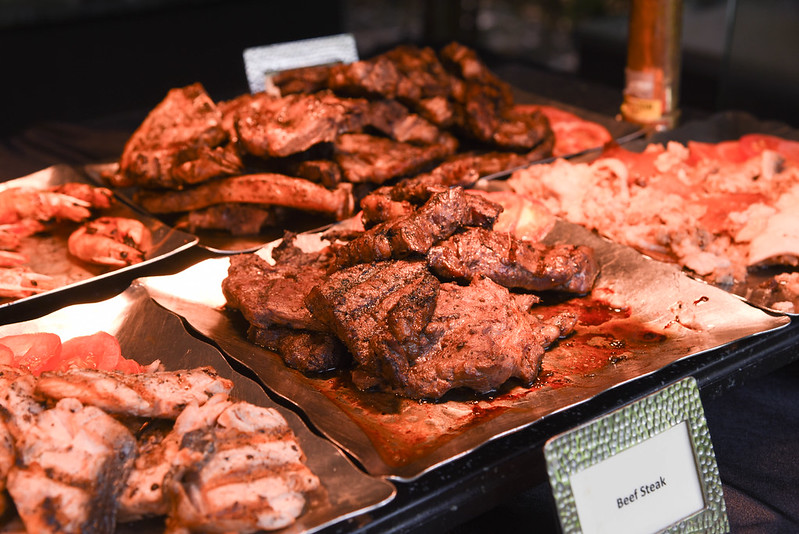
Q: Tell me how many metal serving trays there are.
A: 5